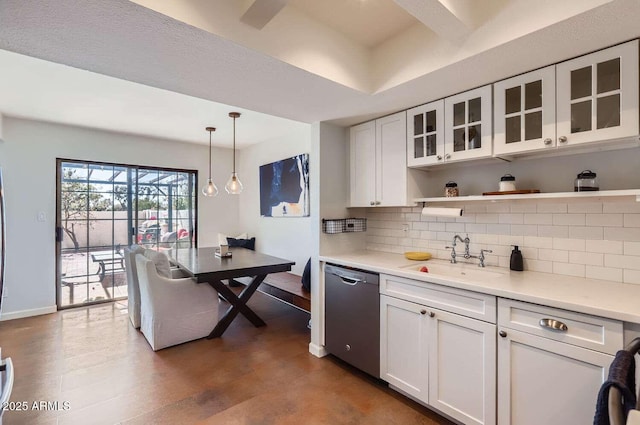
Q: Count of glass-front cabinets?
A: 4